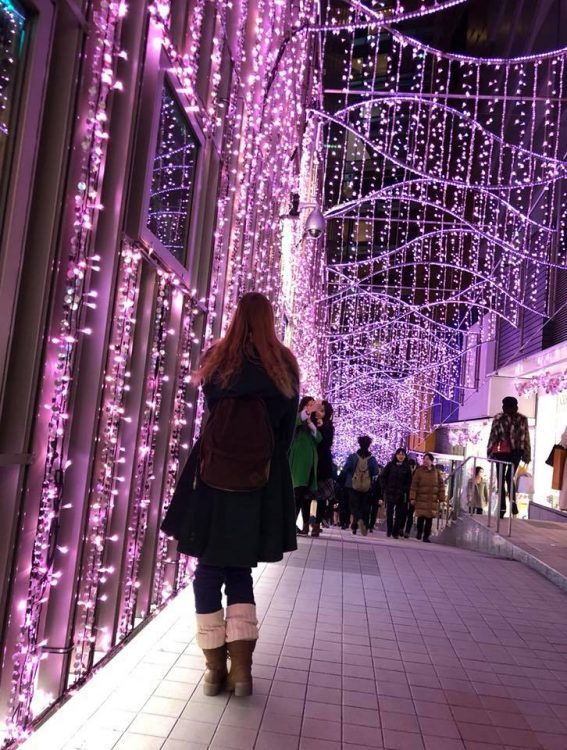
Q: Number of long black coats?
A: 1